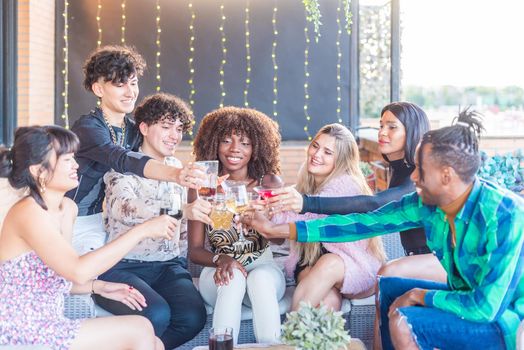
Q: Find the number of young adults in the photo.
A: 7